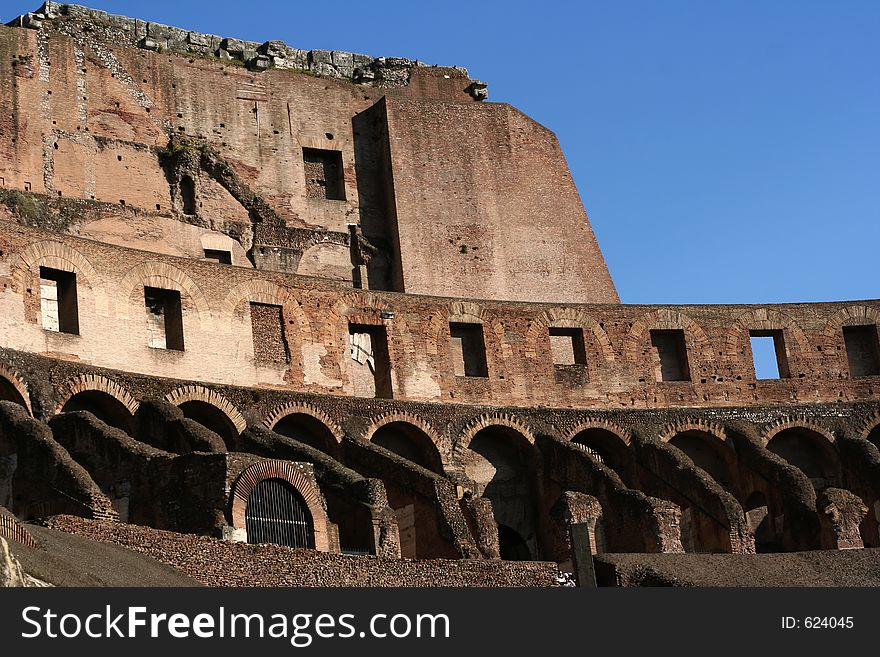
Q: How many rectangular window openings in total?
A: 11